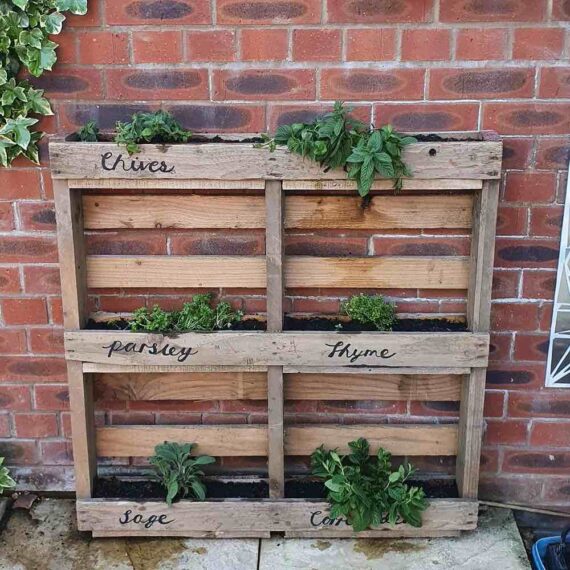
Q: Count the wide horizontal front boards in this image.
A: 3